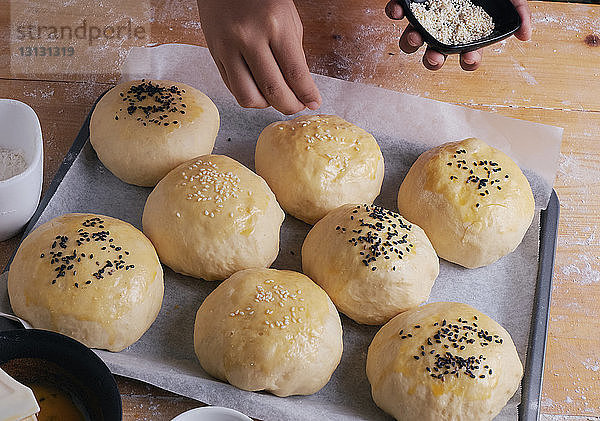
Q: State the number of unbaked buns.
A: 8